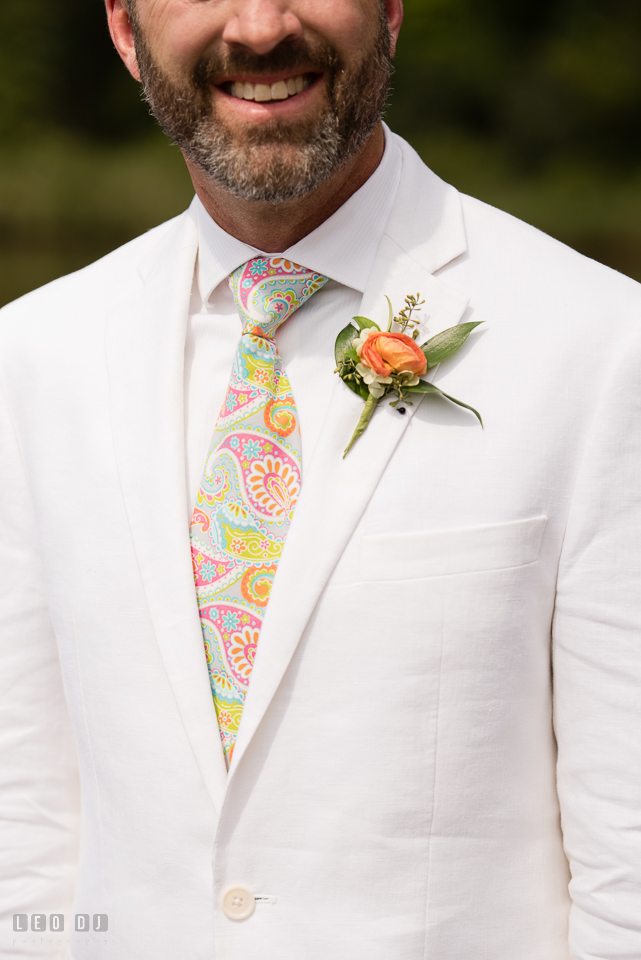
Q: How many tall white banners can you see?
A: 0